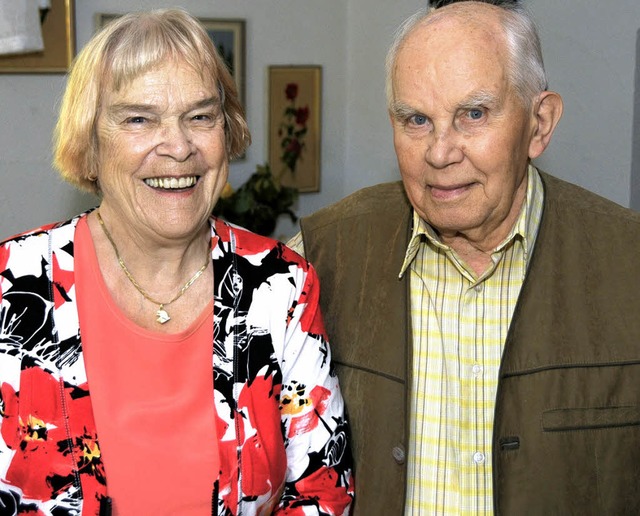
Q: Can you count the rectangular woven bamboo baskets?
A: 0